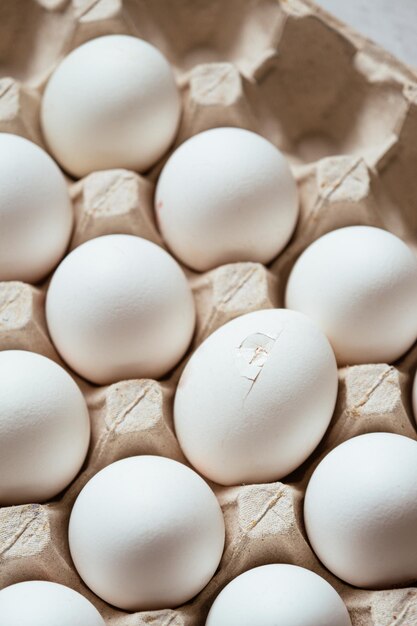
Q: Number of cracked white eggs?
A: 1